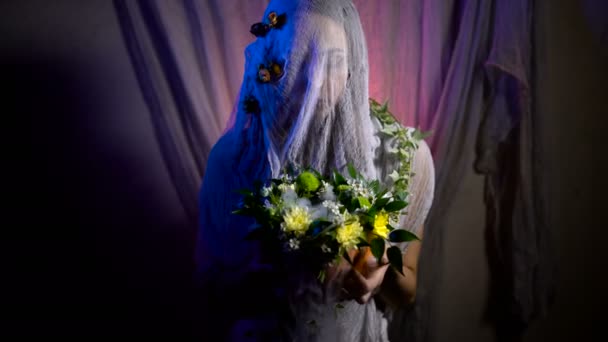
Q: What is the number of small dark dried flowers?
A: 5